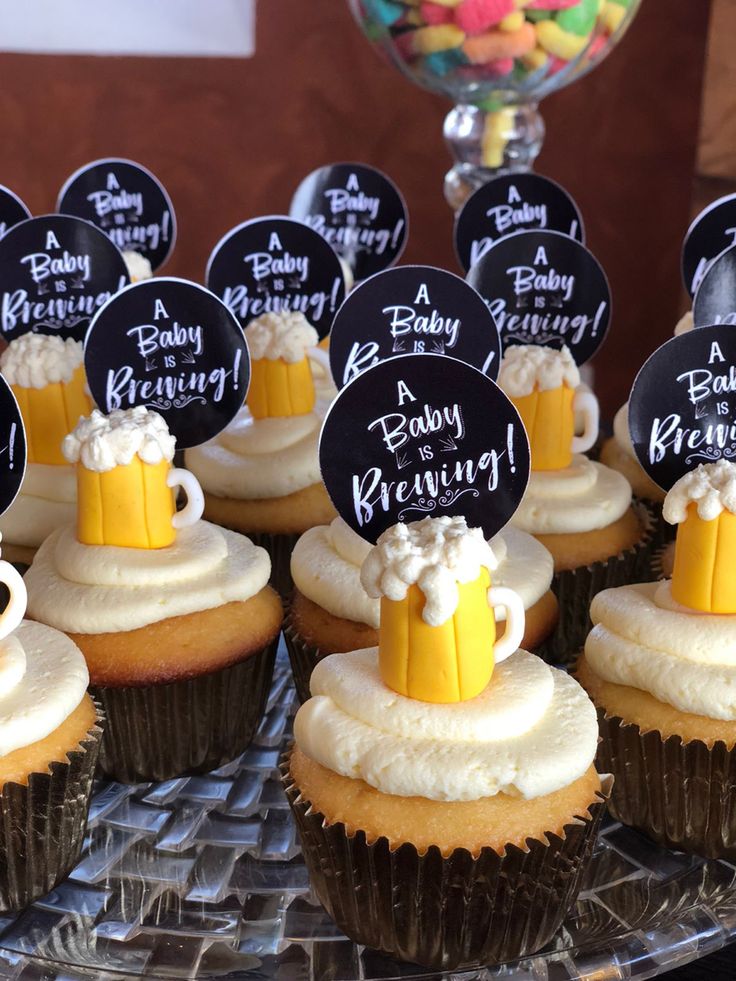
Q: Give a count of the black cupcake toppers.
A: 14